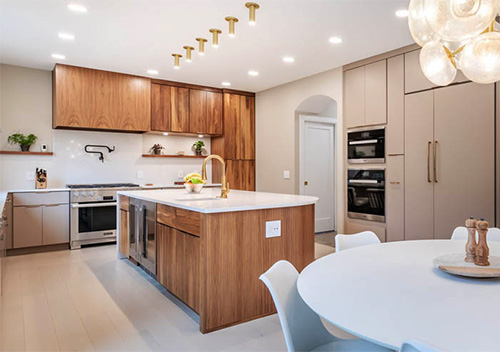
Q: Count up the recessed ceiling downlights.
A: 9